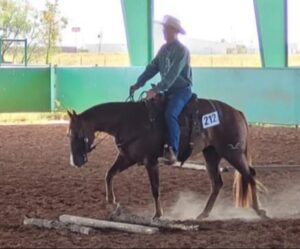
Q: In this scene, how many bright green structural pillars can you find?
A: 2